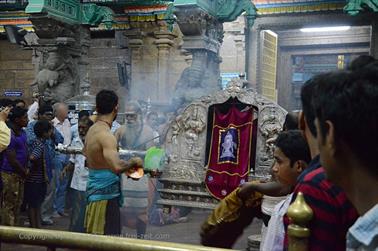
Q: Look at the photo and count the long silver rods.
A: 1